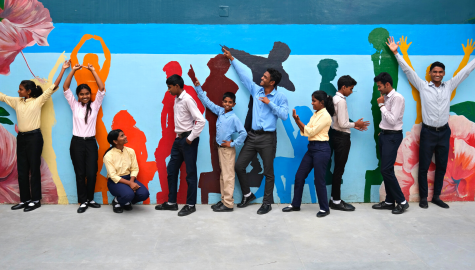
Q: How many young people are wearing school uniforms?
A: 10